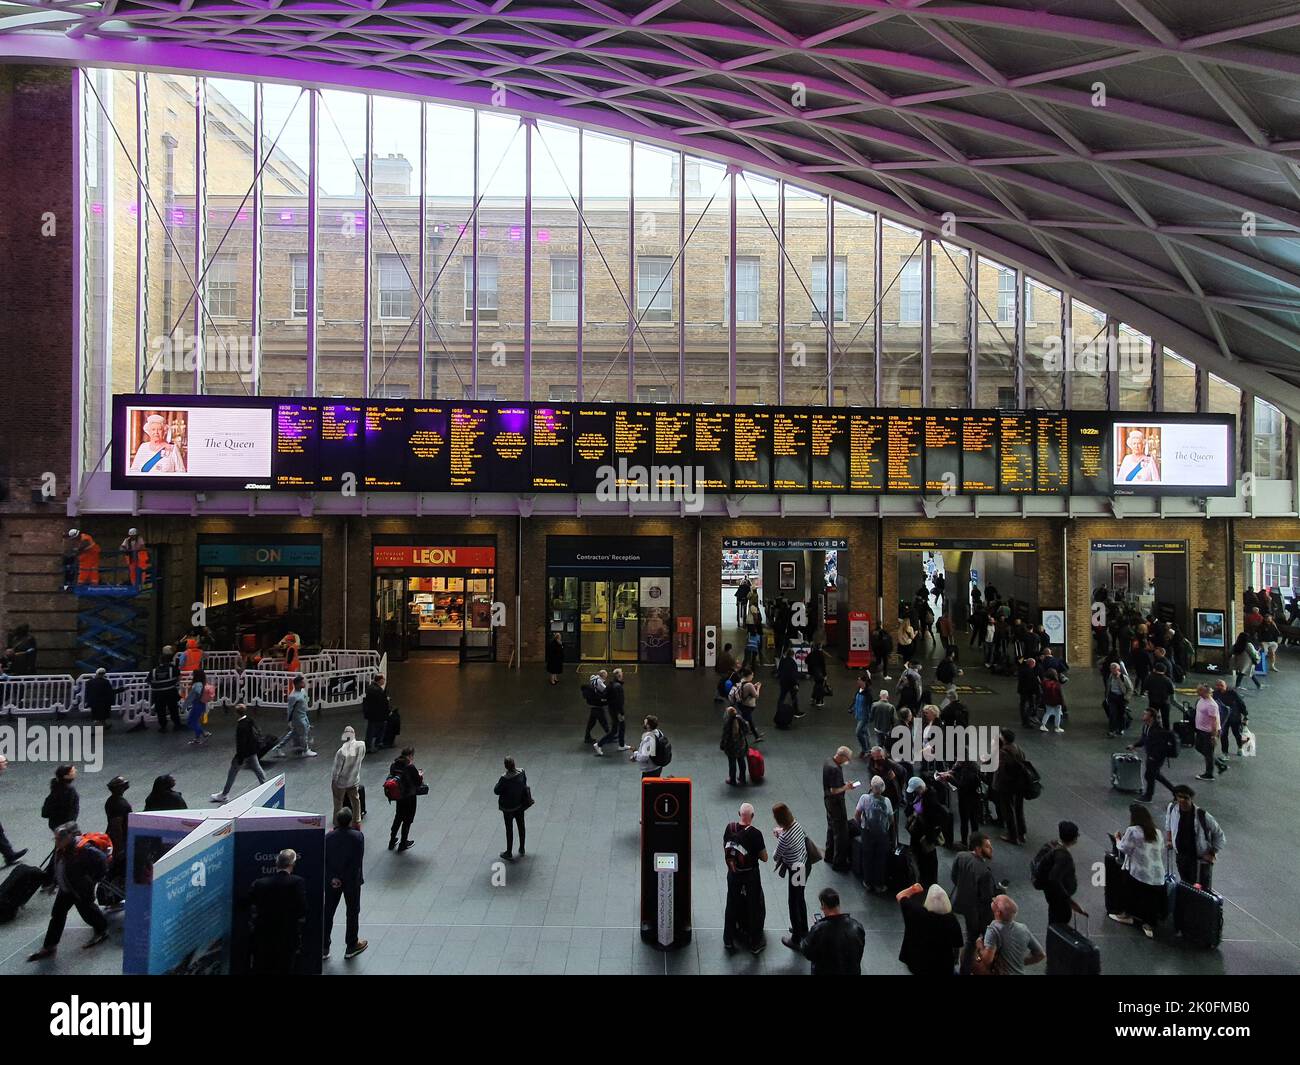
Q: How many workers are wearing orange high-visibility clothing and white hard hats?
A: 2